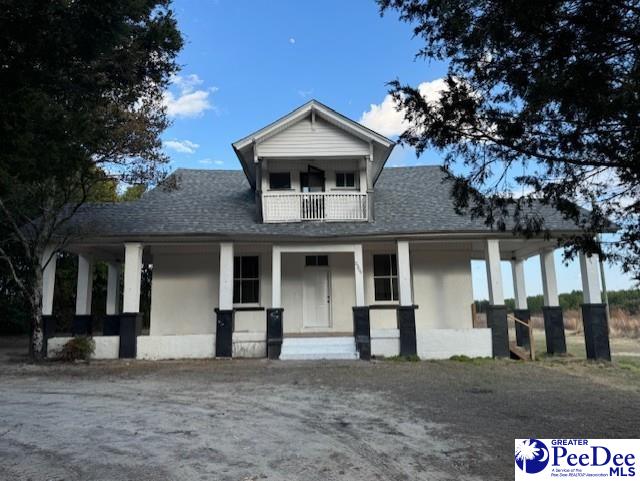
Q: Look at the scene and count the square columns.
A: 12